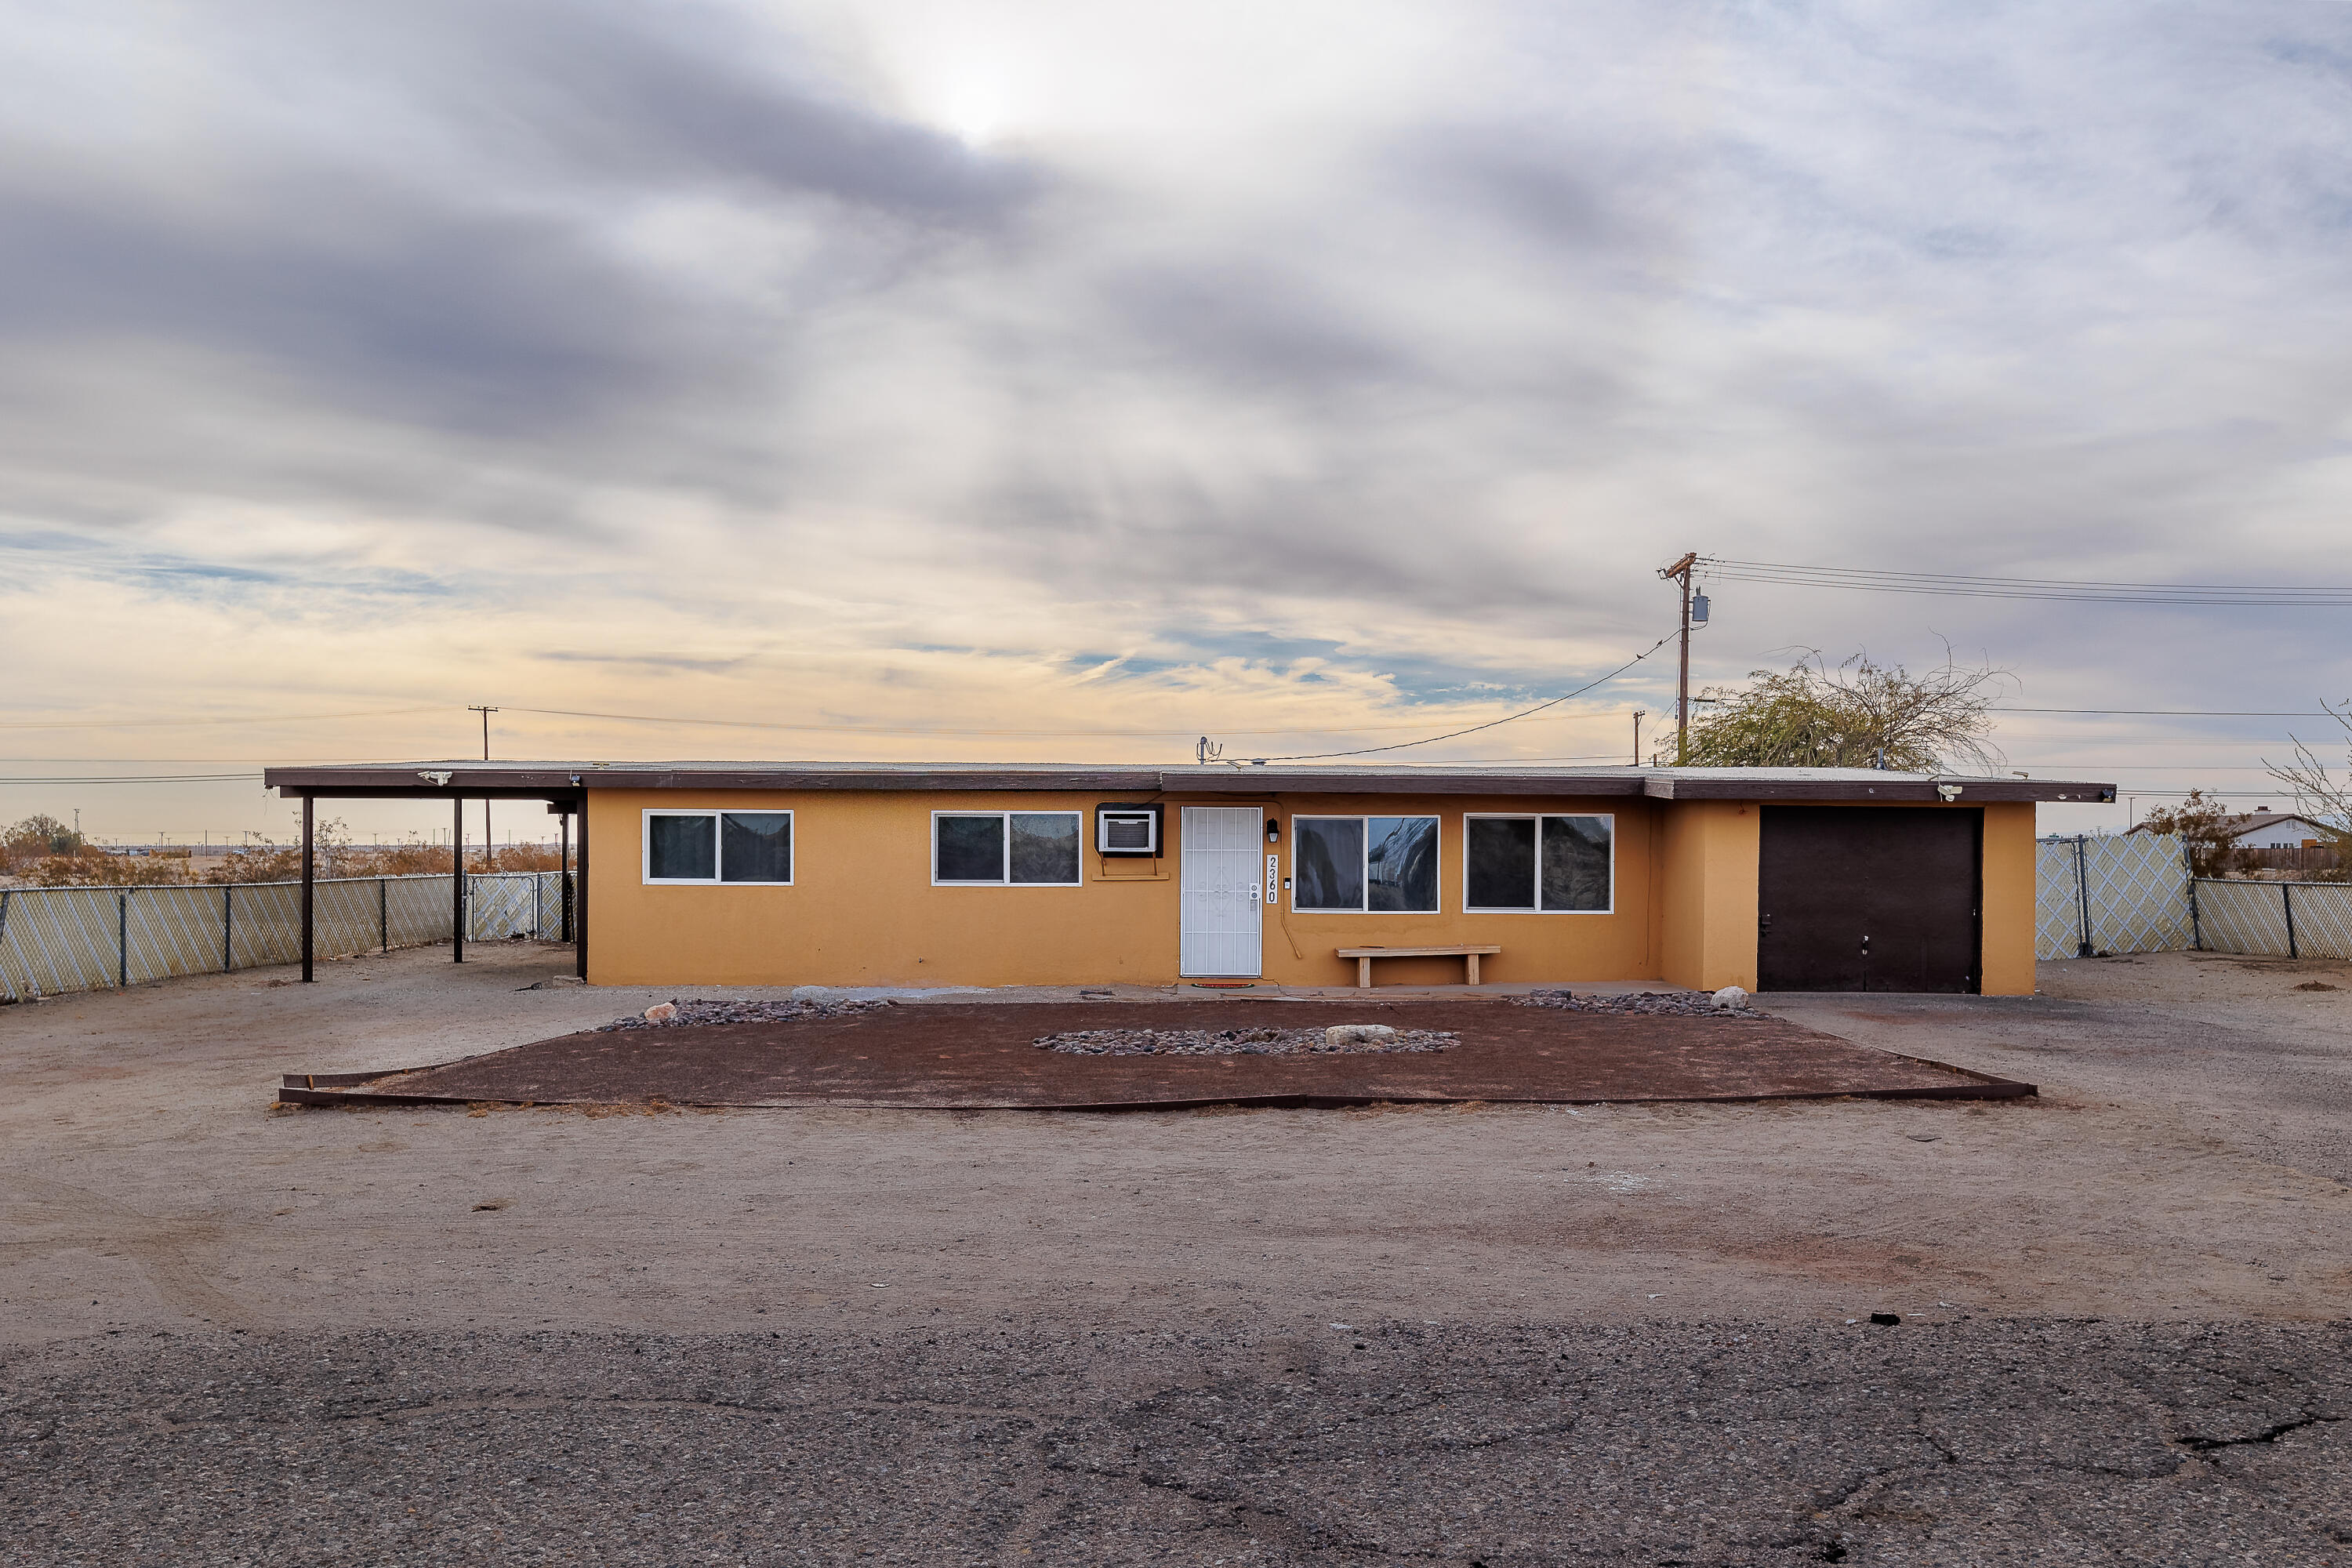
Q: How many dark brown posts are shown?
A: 4